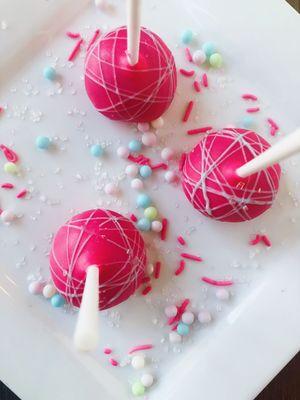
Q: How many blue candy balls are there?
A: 12